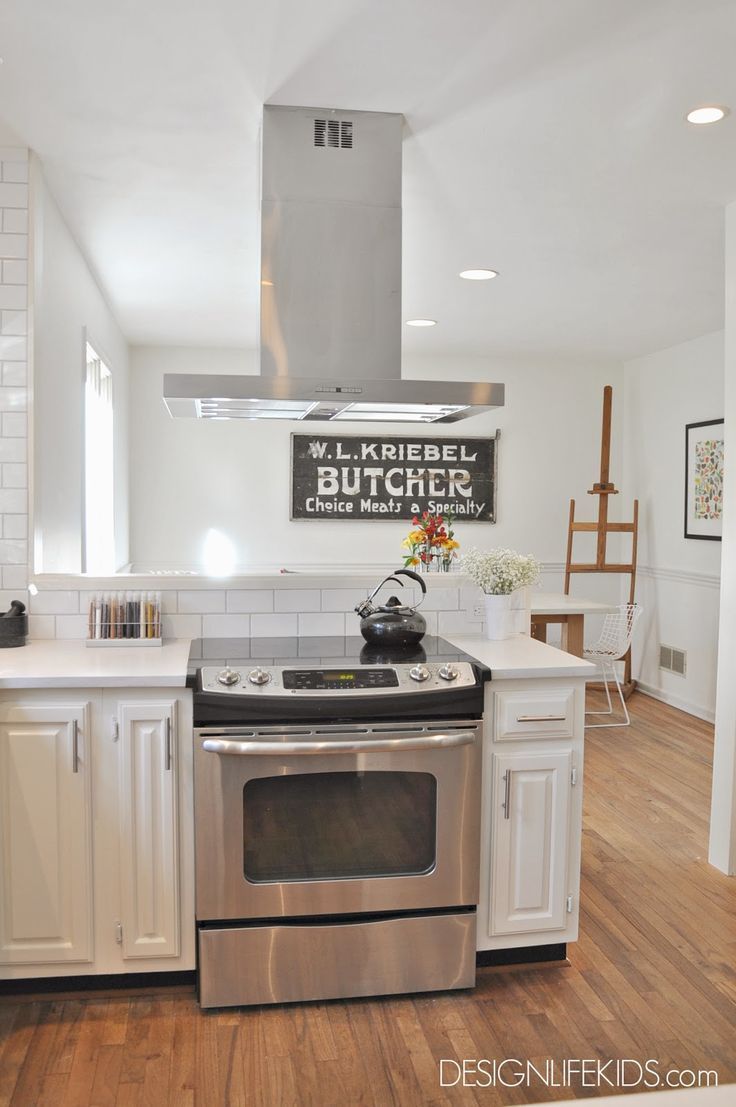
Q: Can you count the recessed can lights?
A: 3